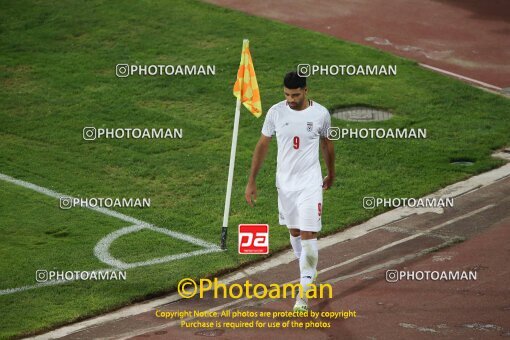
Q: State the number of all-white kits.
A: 1